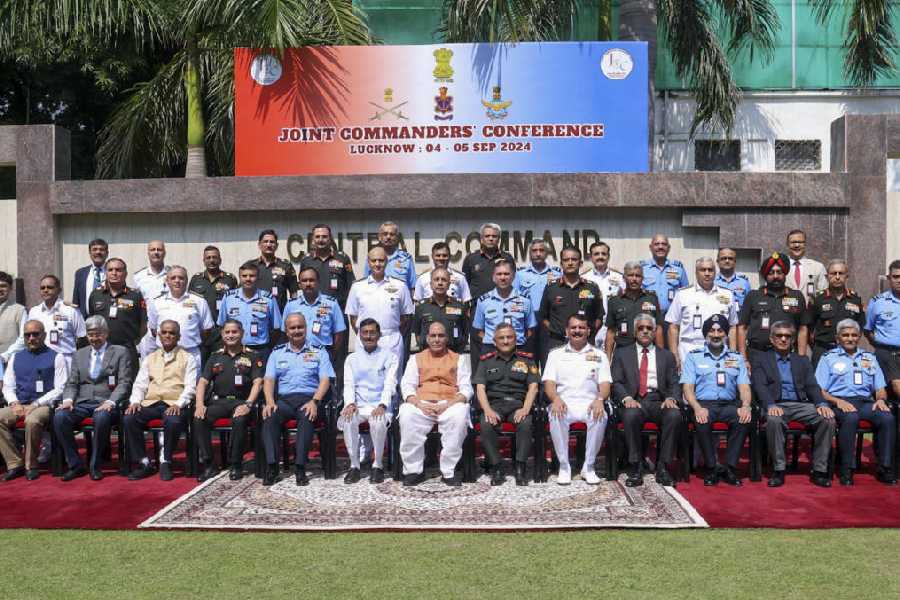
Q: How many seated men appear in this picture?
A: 13